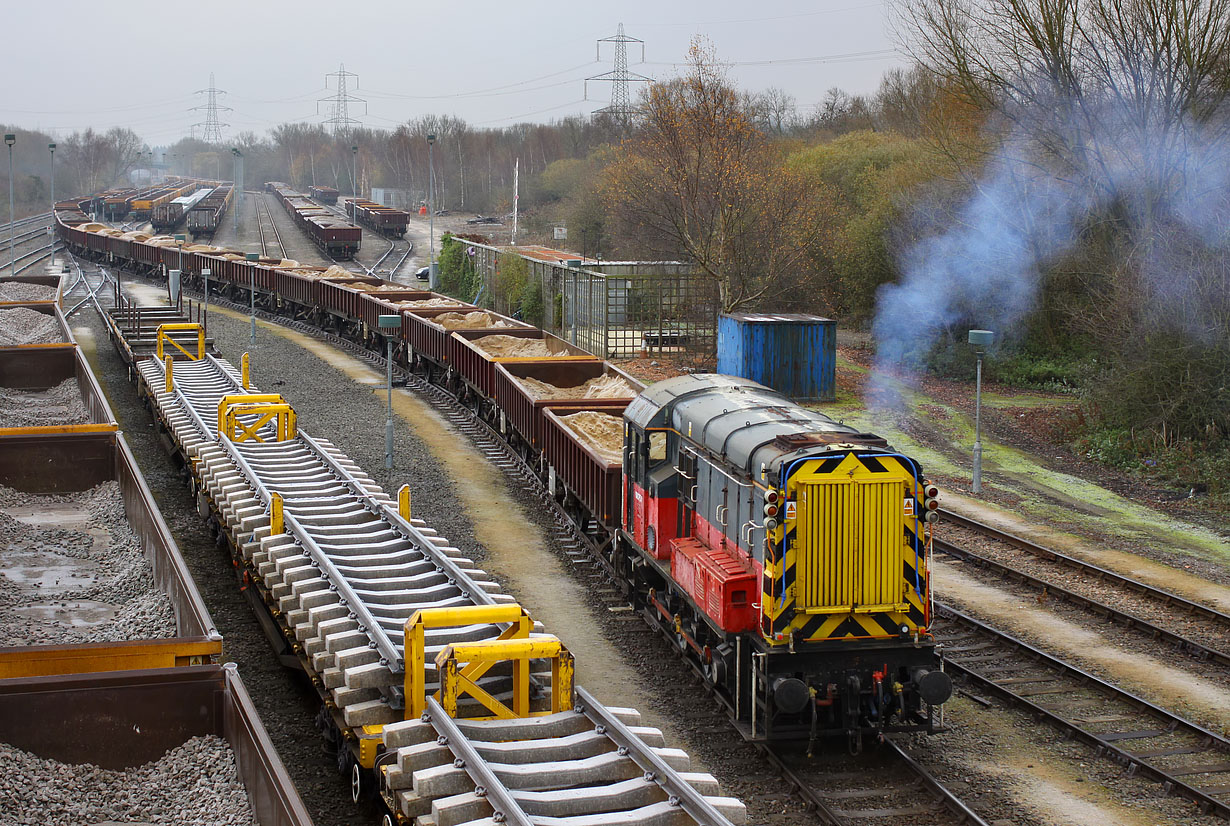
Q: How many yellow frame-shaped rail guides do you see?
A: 5